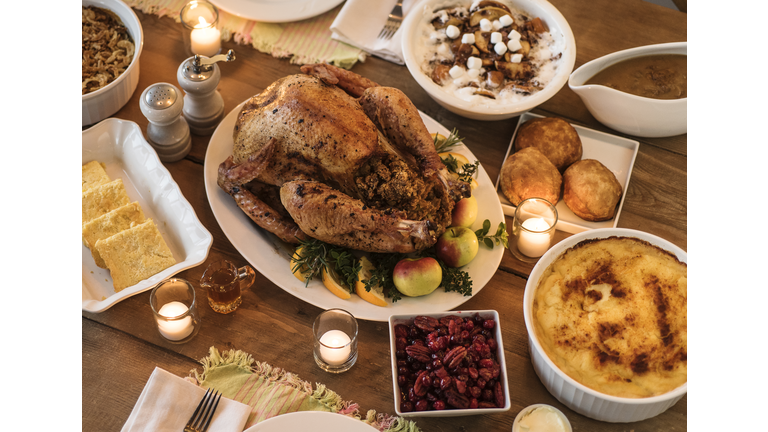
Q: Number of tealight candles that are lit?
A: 4